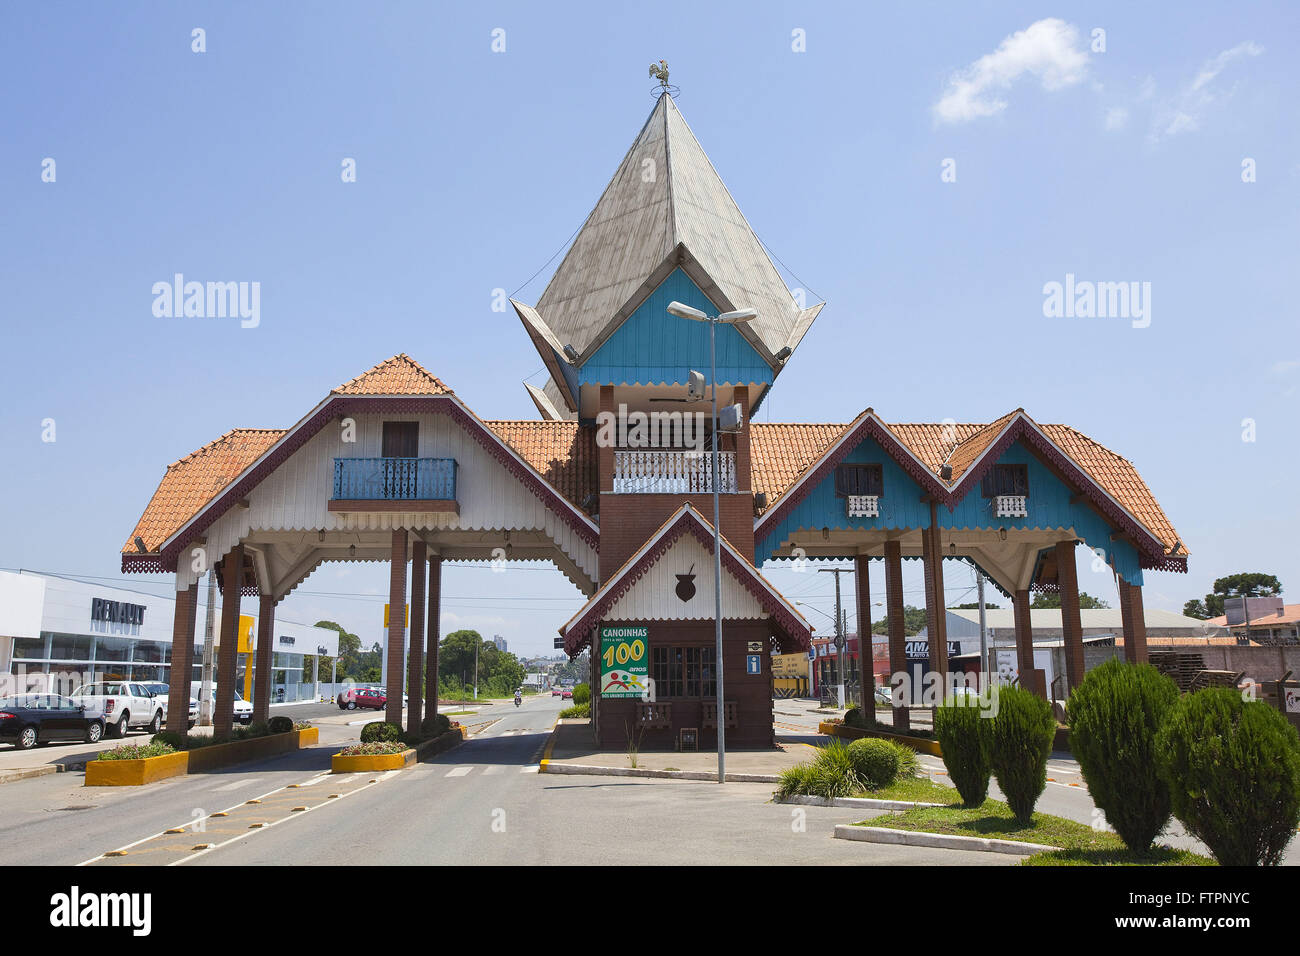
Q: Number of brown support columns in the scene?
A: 12